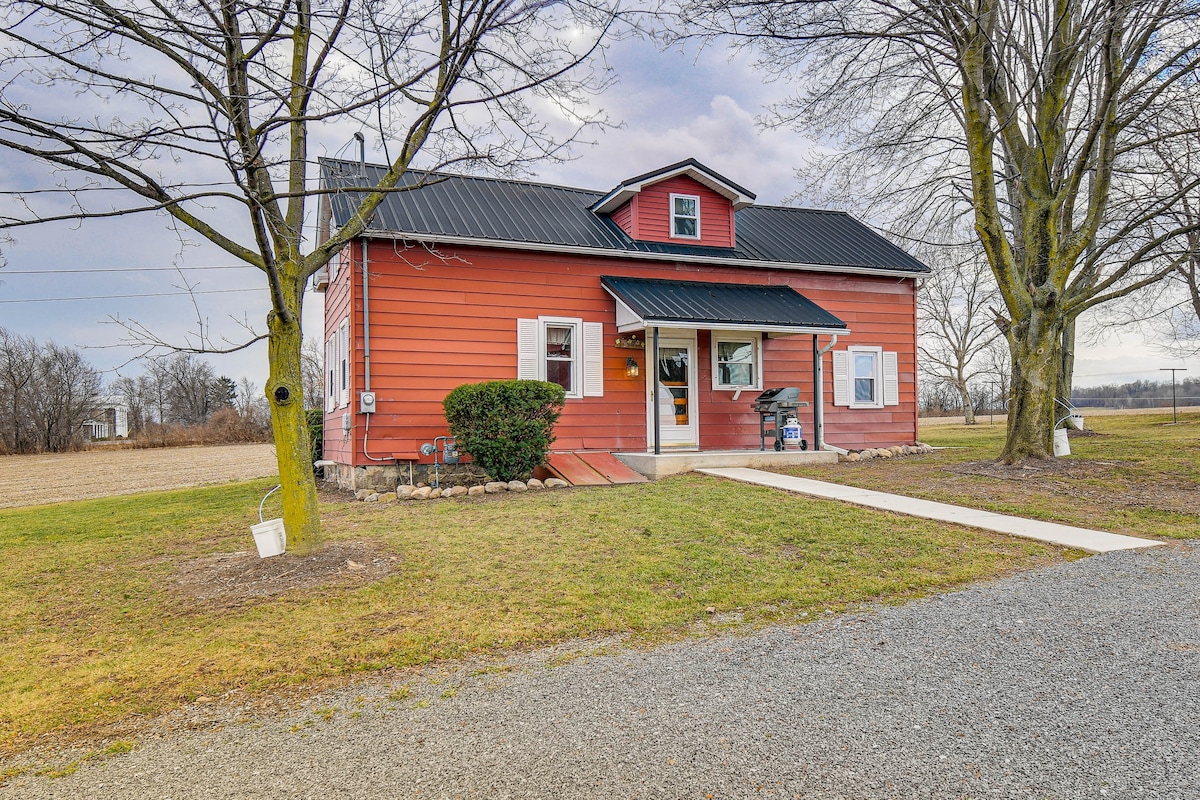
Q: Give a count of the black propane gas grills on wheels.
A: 1